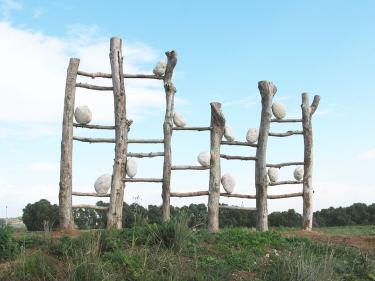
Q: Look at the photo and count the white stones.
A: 12